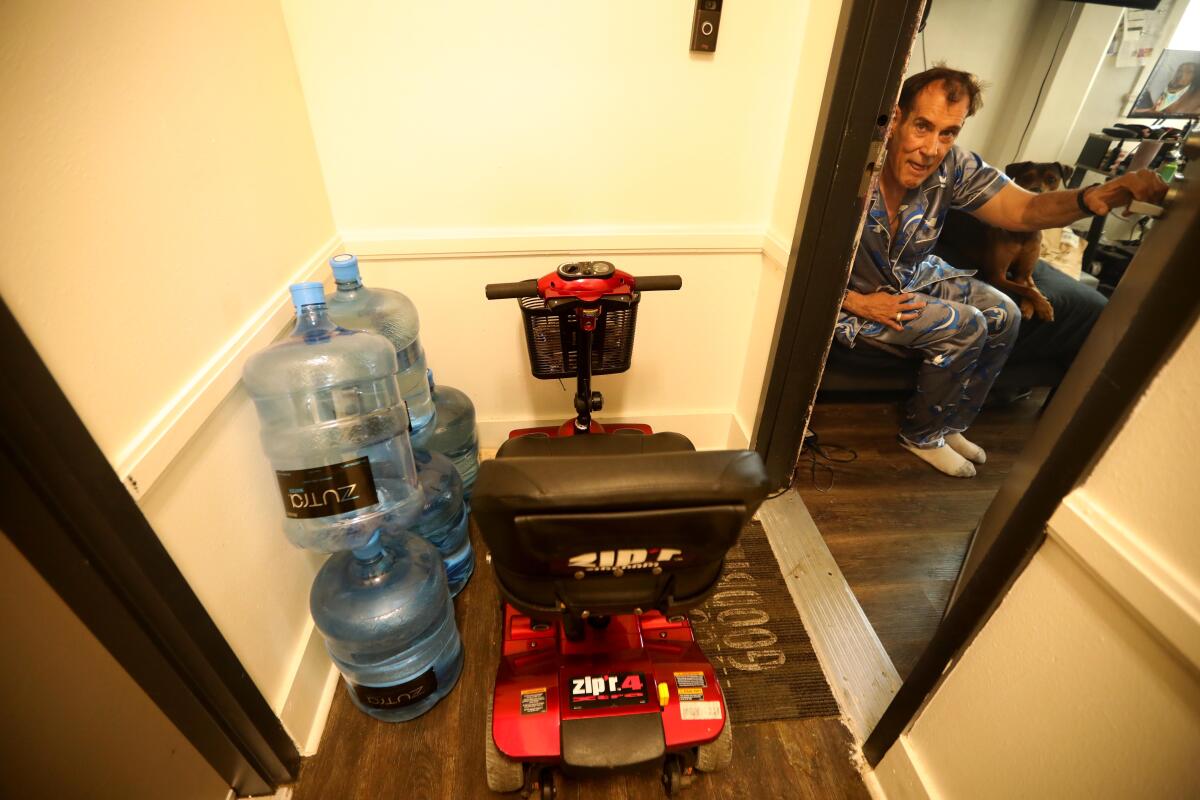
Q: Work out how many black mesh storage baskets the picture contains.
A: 1